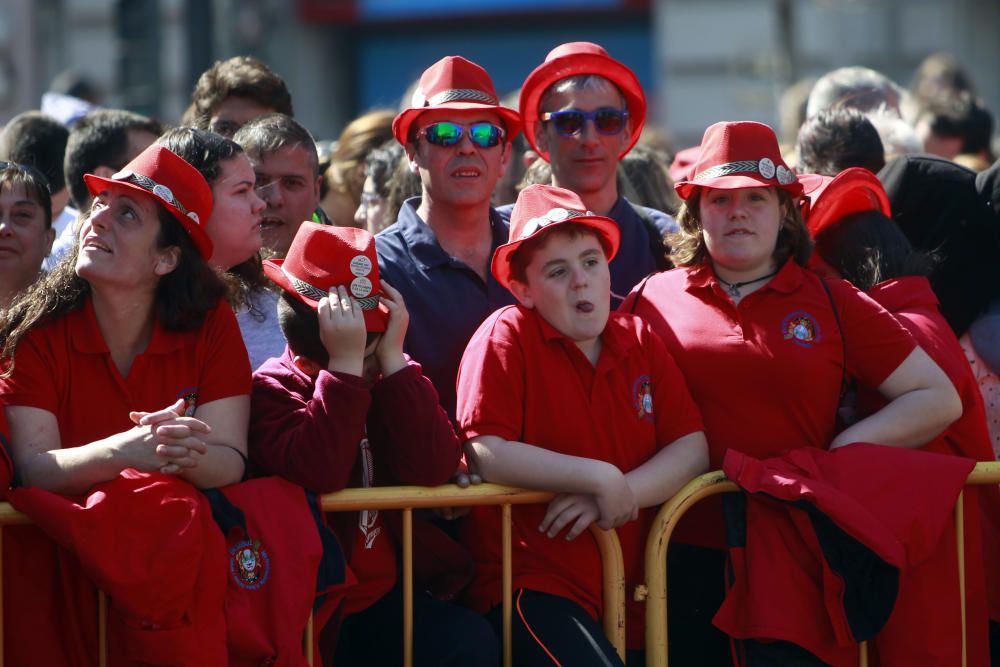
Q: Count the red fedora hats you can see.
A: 7